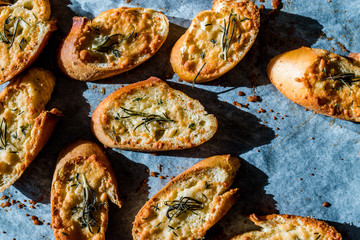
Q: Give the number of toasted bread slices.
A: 9